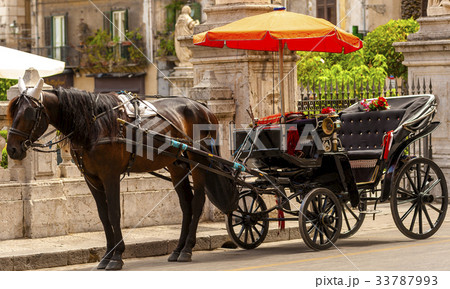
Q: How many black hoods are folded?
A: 1